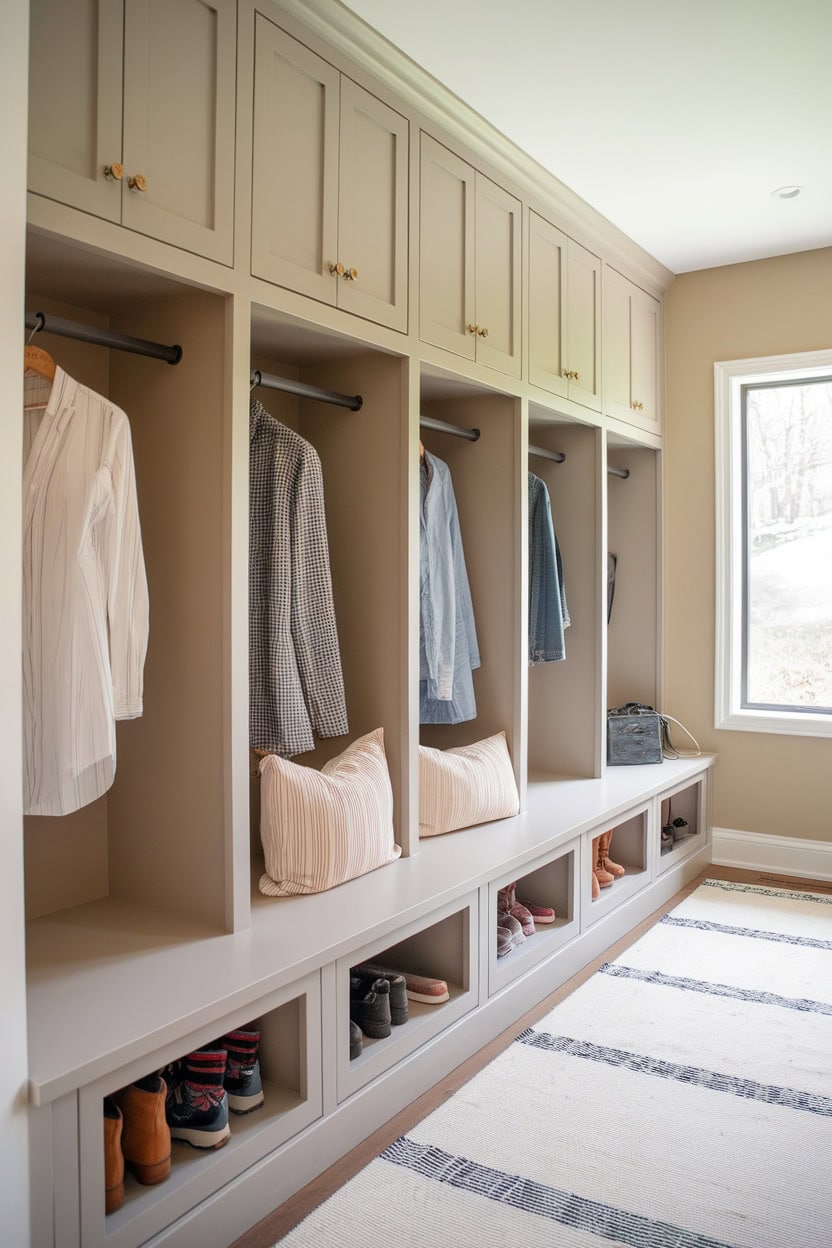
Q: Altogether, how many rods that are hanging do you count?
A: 5